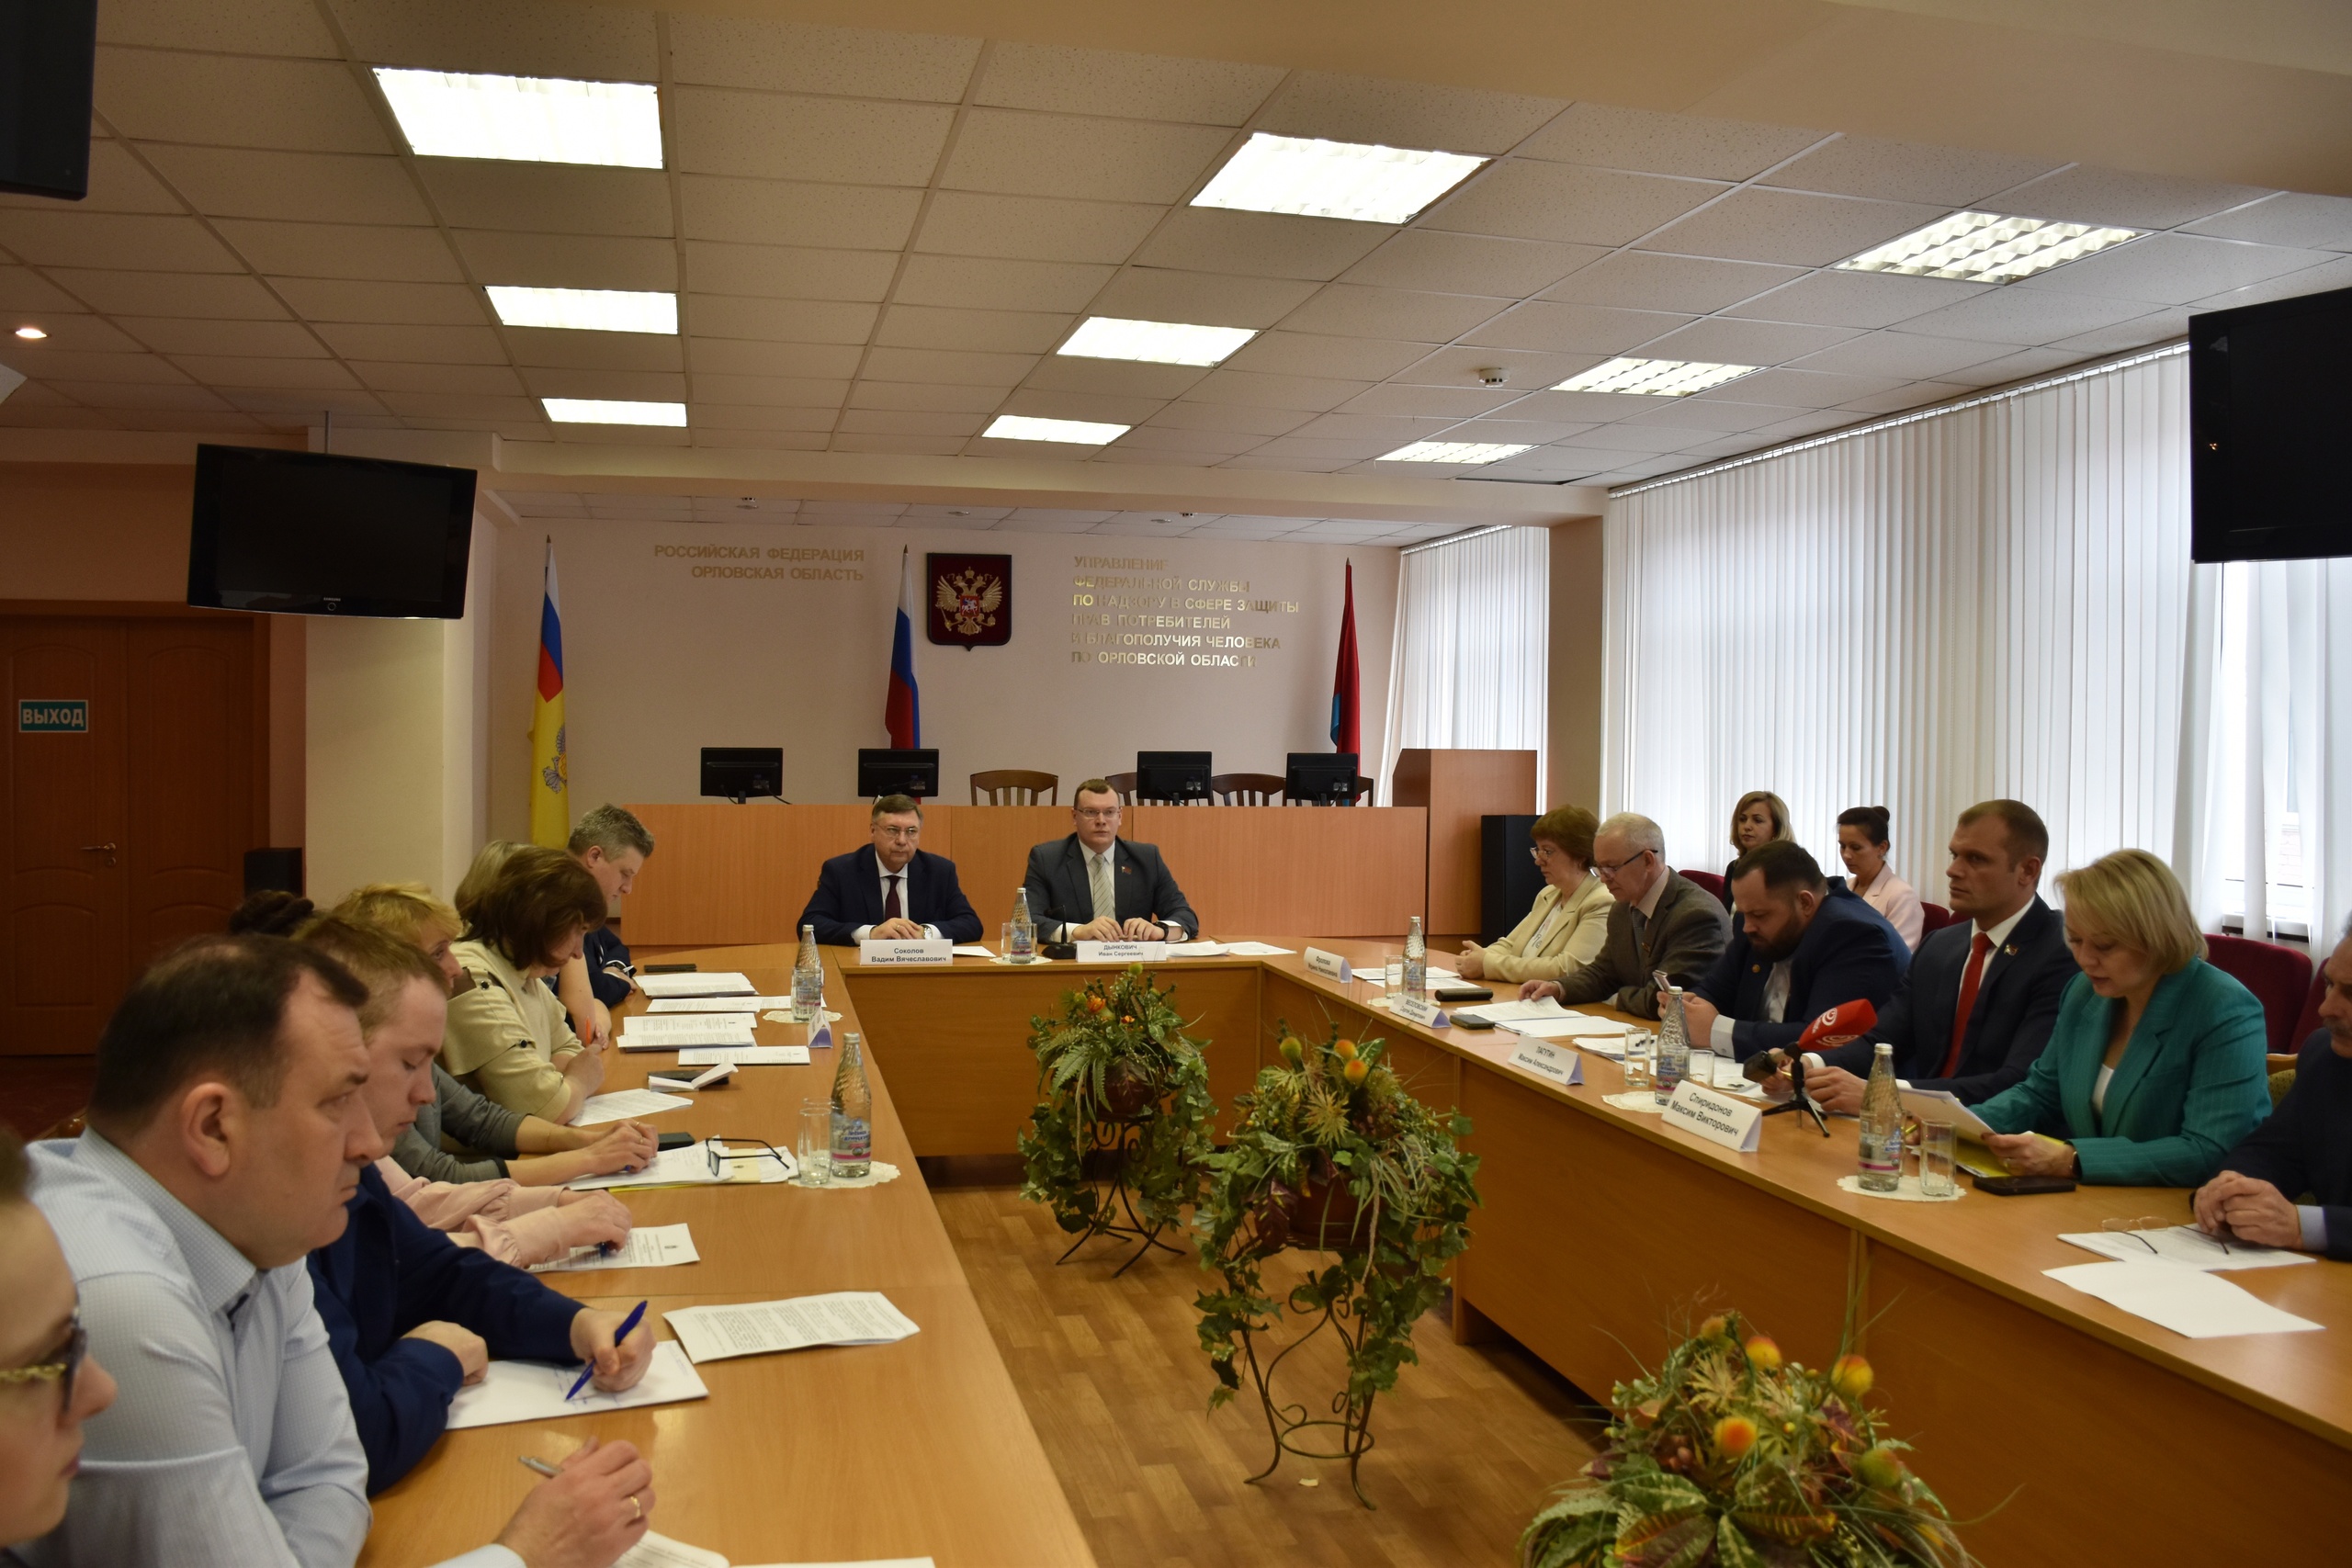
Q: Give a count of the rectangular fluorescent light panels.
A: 9